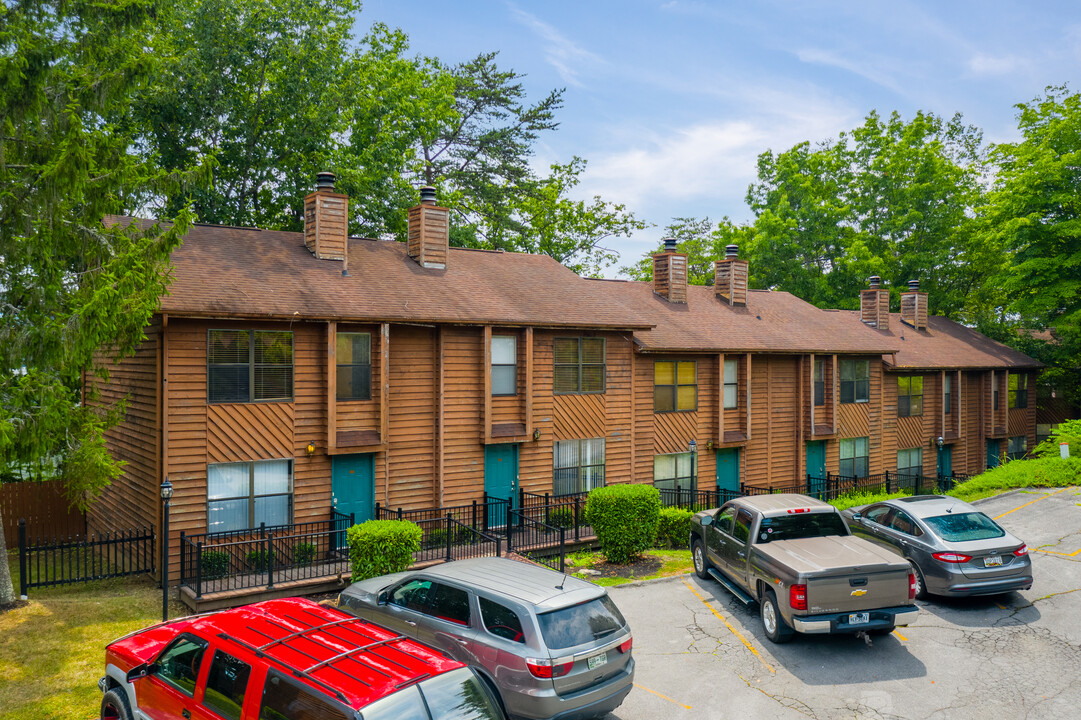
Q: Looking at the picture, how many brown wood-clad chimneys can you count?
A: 6